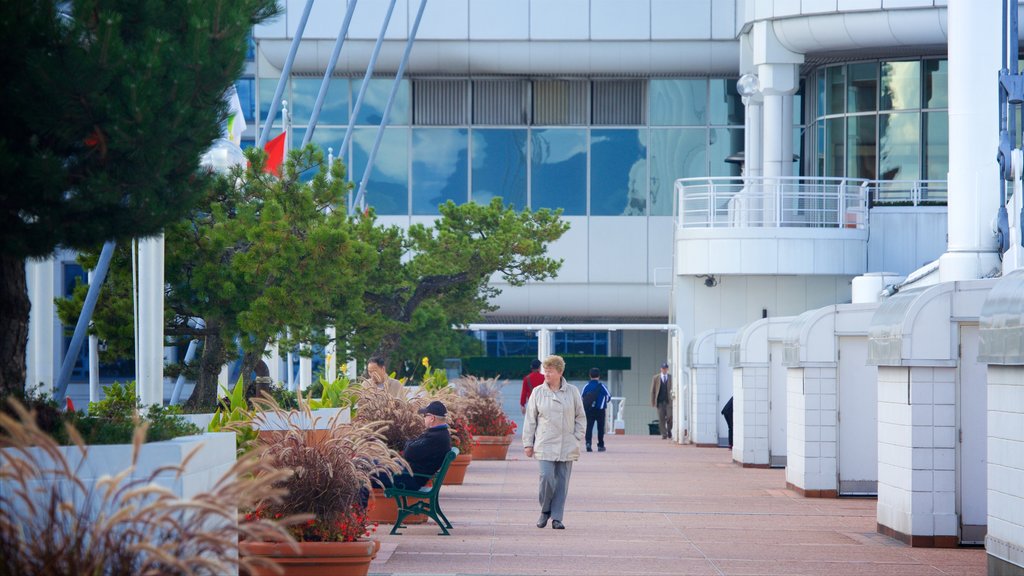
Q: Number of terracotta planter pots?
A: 4